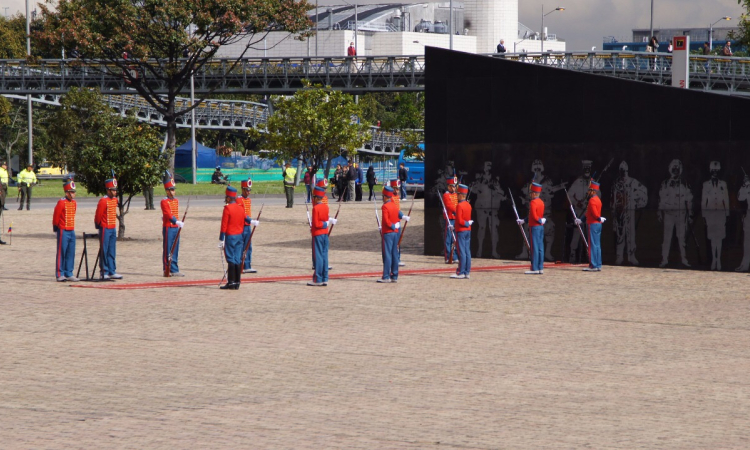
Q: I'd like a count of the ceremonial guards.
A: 13